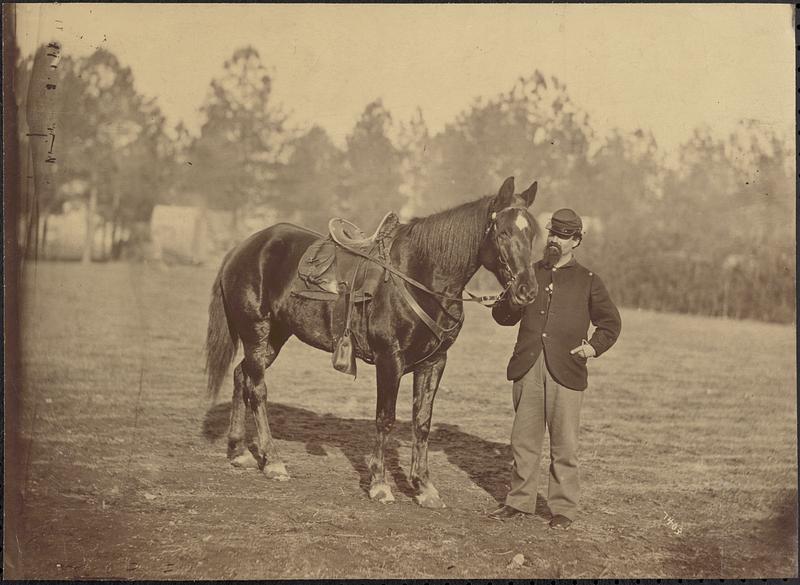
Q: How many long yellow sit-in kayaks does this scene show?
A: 0